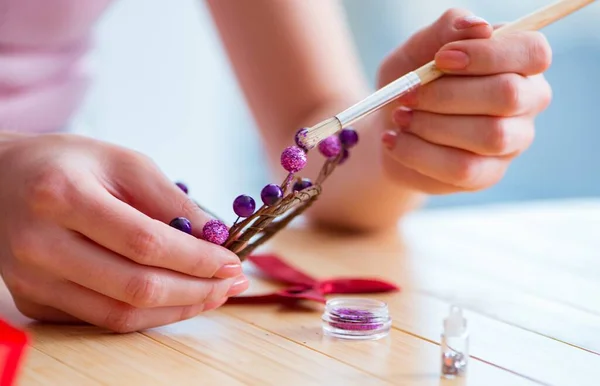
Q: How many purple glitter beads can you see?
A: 3